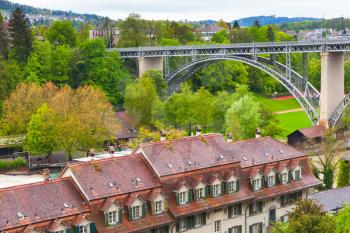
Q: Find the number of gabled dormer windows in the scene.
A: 14